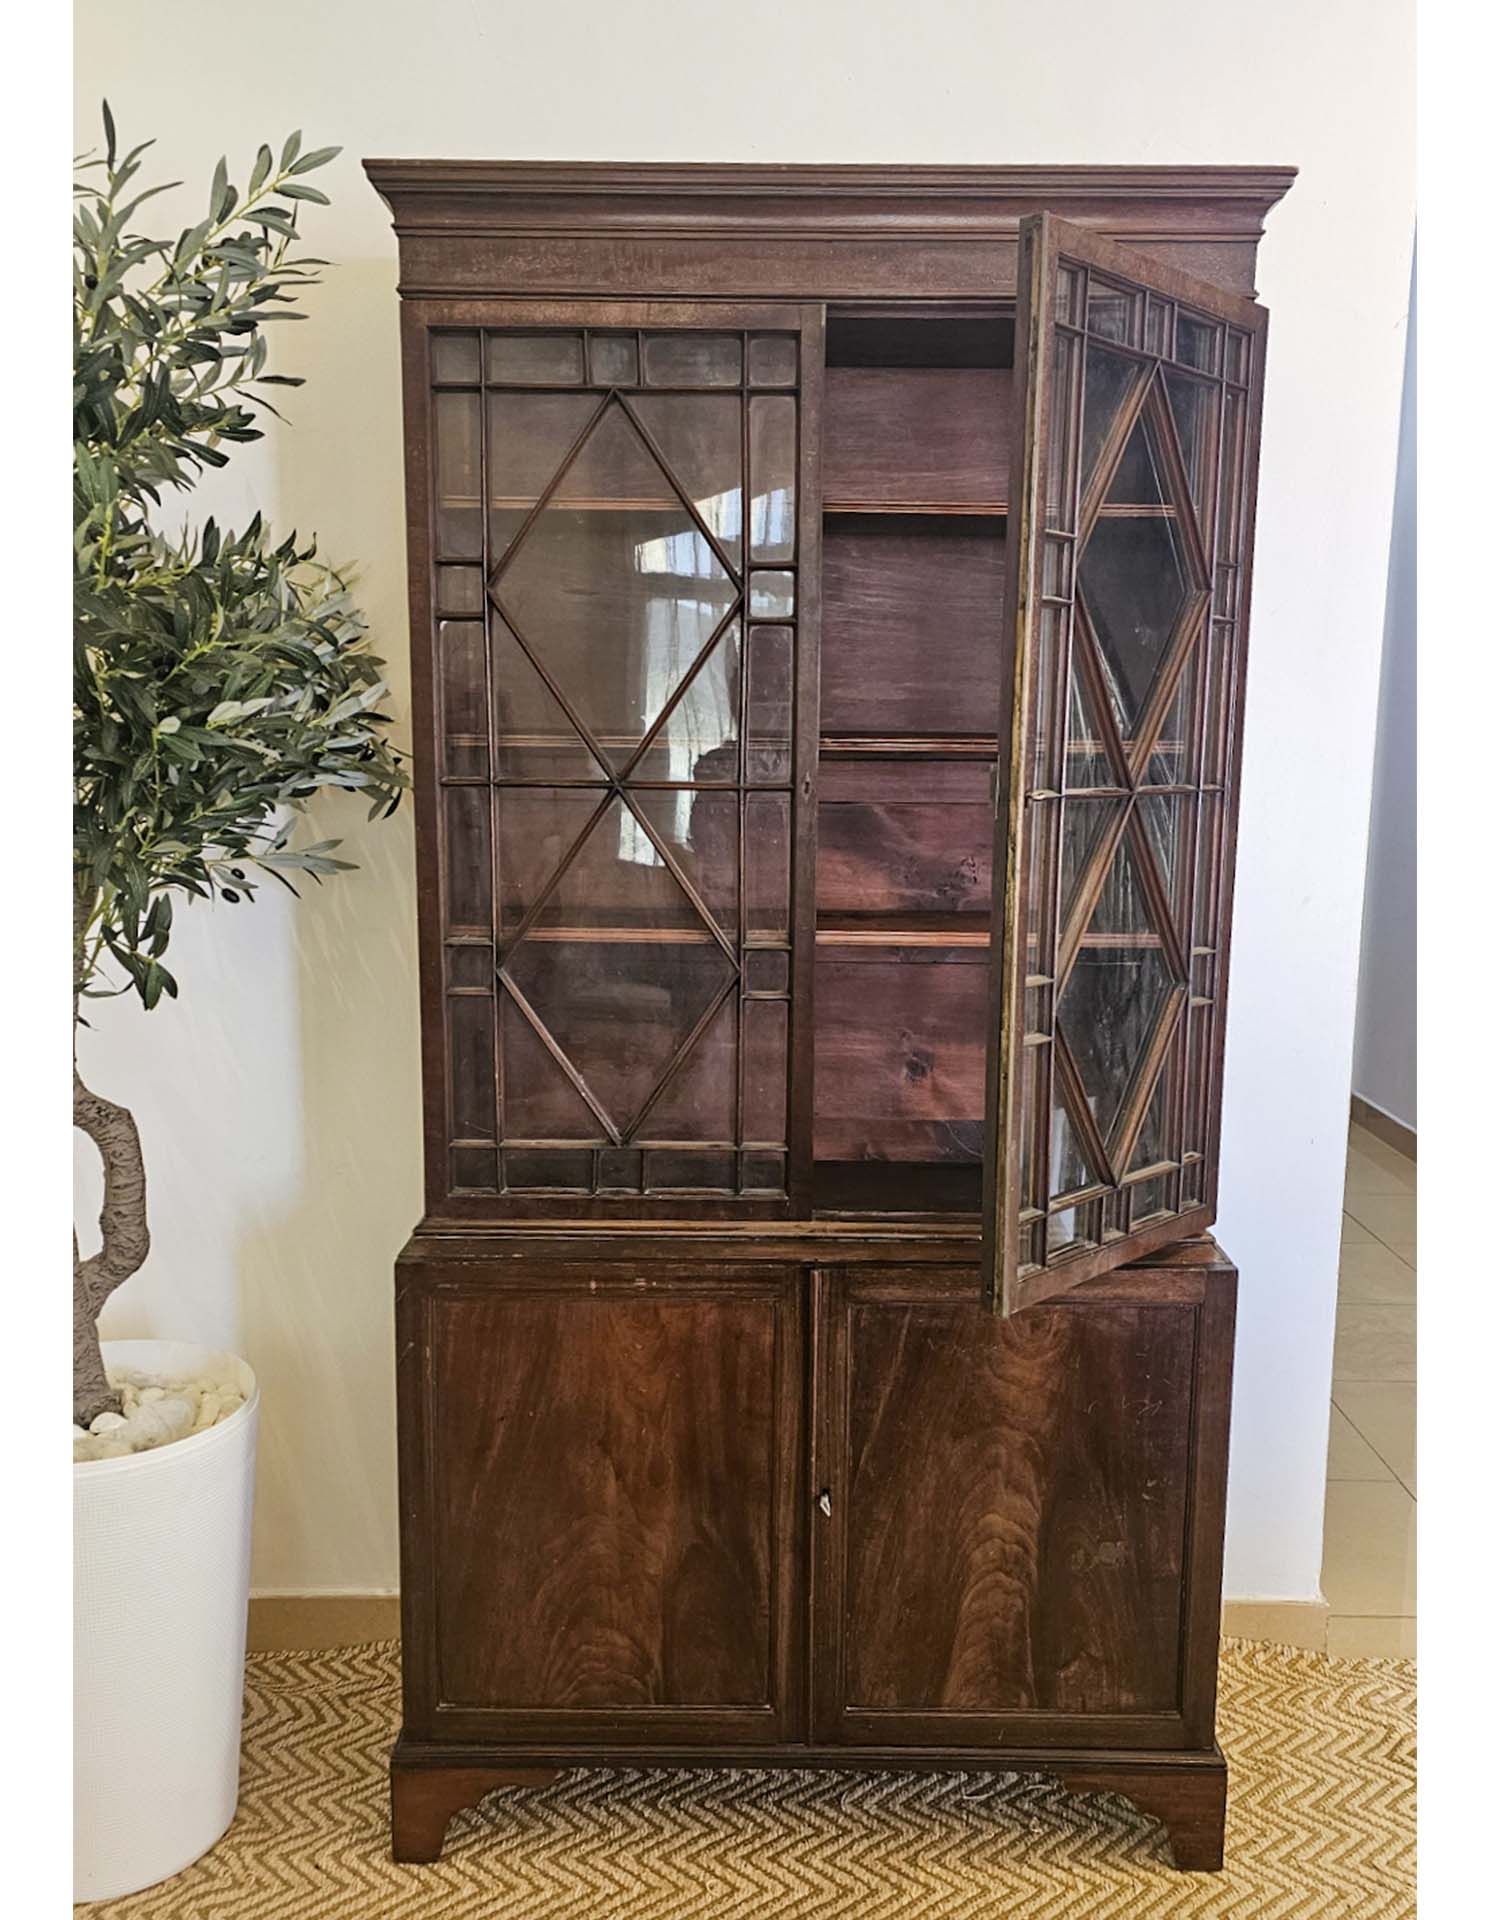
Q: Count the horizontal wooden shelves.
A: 3